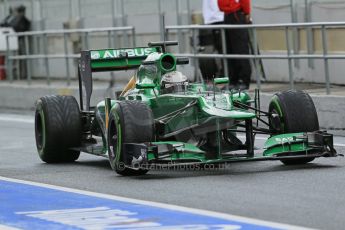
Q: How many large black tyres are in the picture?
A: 3